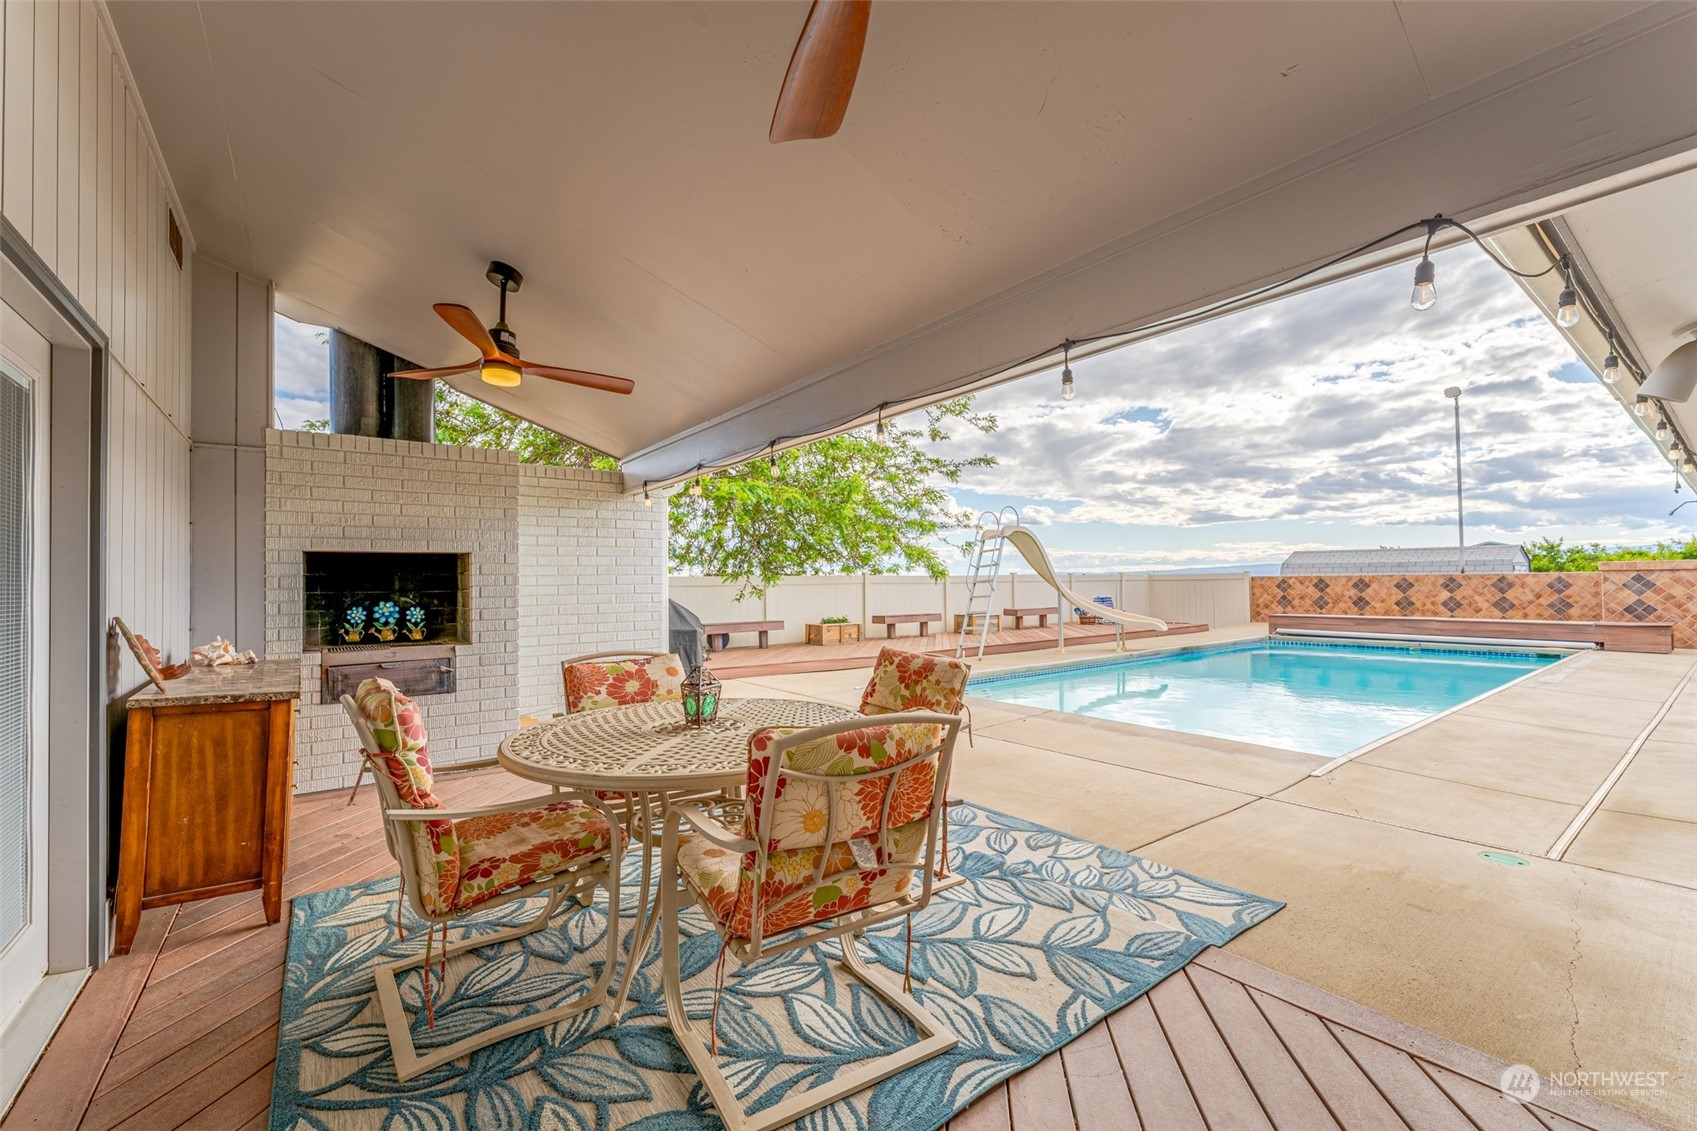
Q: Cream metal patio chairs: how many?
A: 4